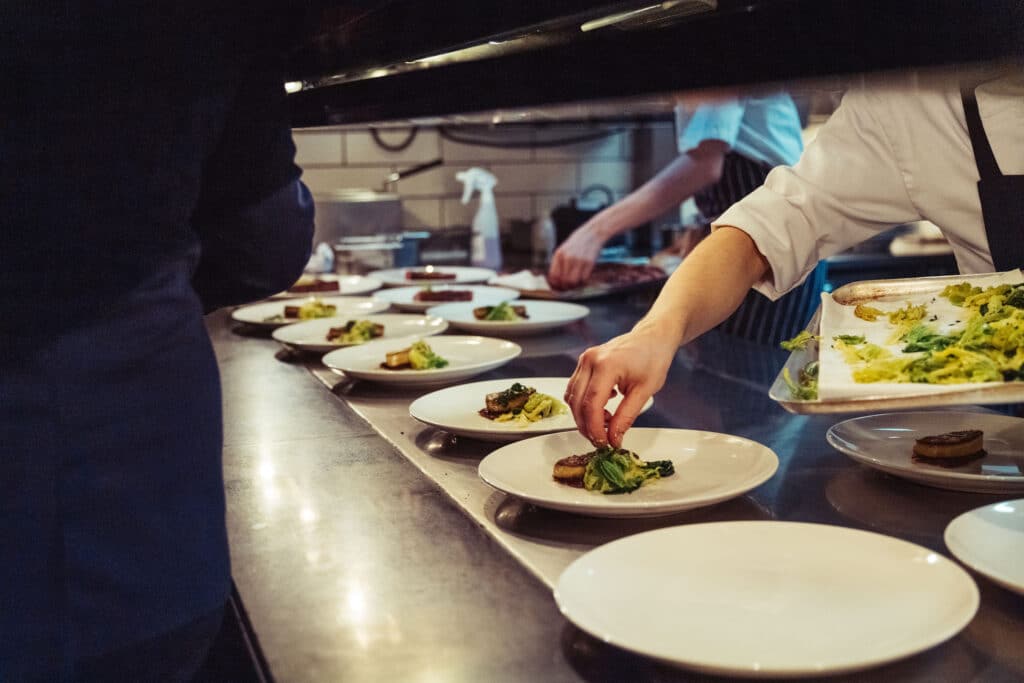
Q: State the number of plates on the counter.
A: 12